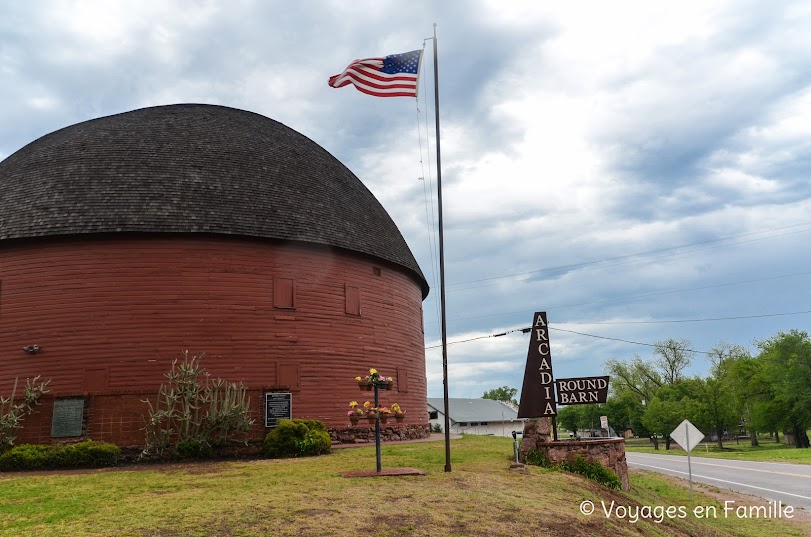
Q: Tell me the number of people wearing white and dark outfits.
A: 0